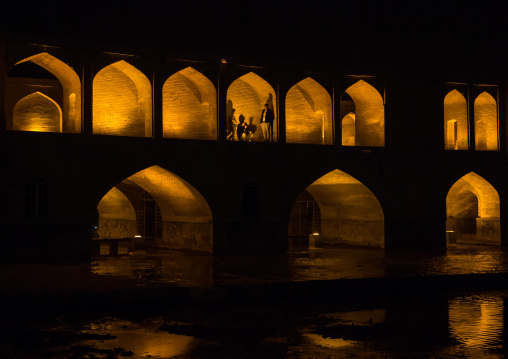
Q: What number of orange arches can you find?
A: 11